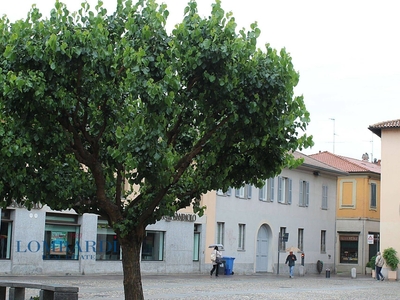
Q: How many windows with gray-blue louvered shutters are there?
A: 6